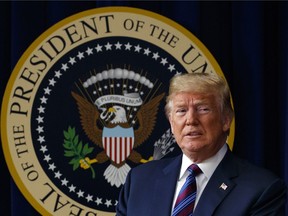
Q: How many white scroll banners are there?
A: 1